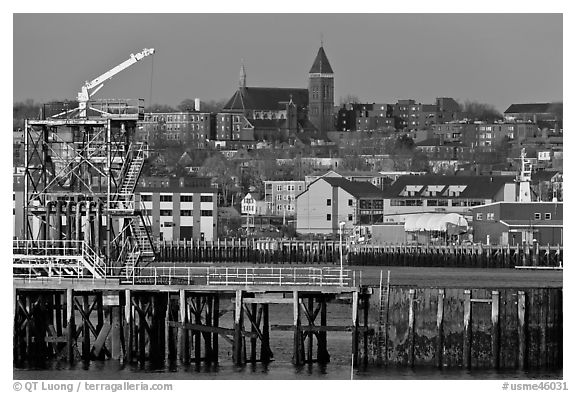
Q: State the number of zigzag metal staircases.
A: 1